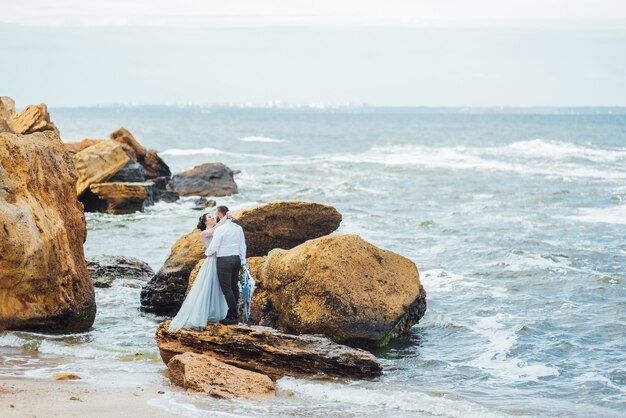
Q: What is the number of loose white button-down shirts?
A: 1